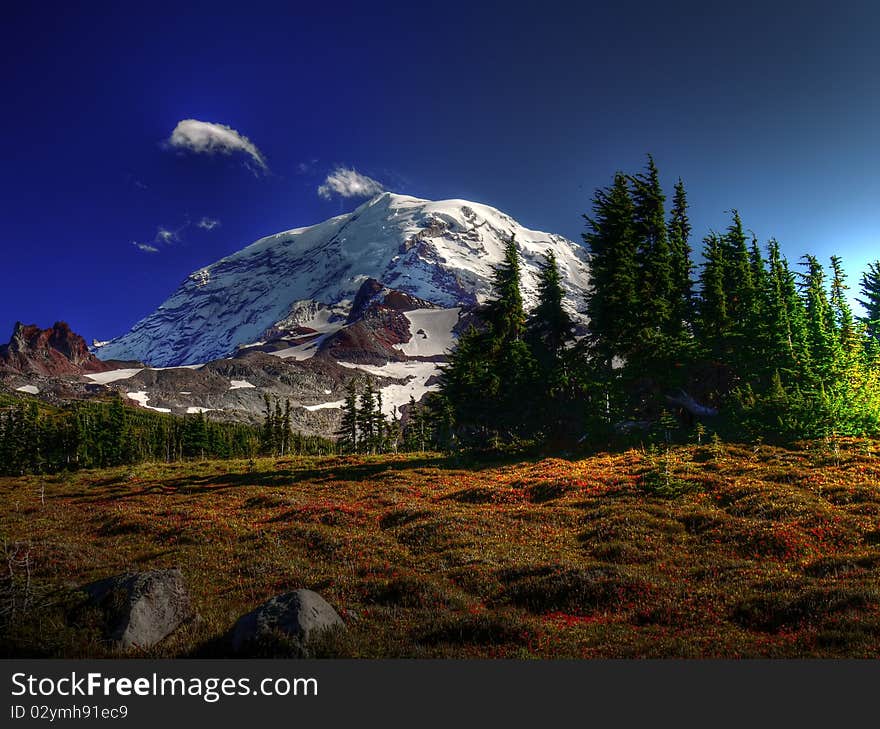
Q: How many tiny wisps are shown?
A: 3